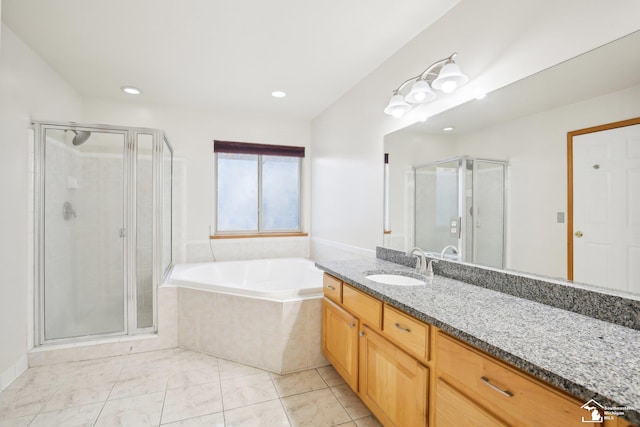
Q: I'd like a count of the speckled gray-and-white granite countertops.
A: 1